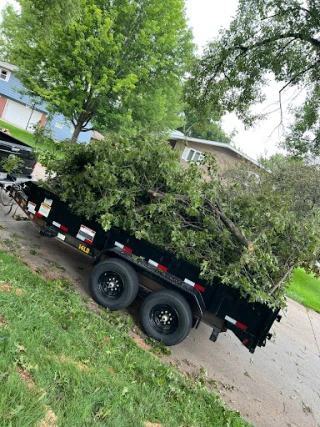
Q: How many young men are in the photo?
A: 0